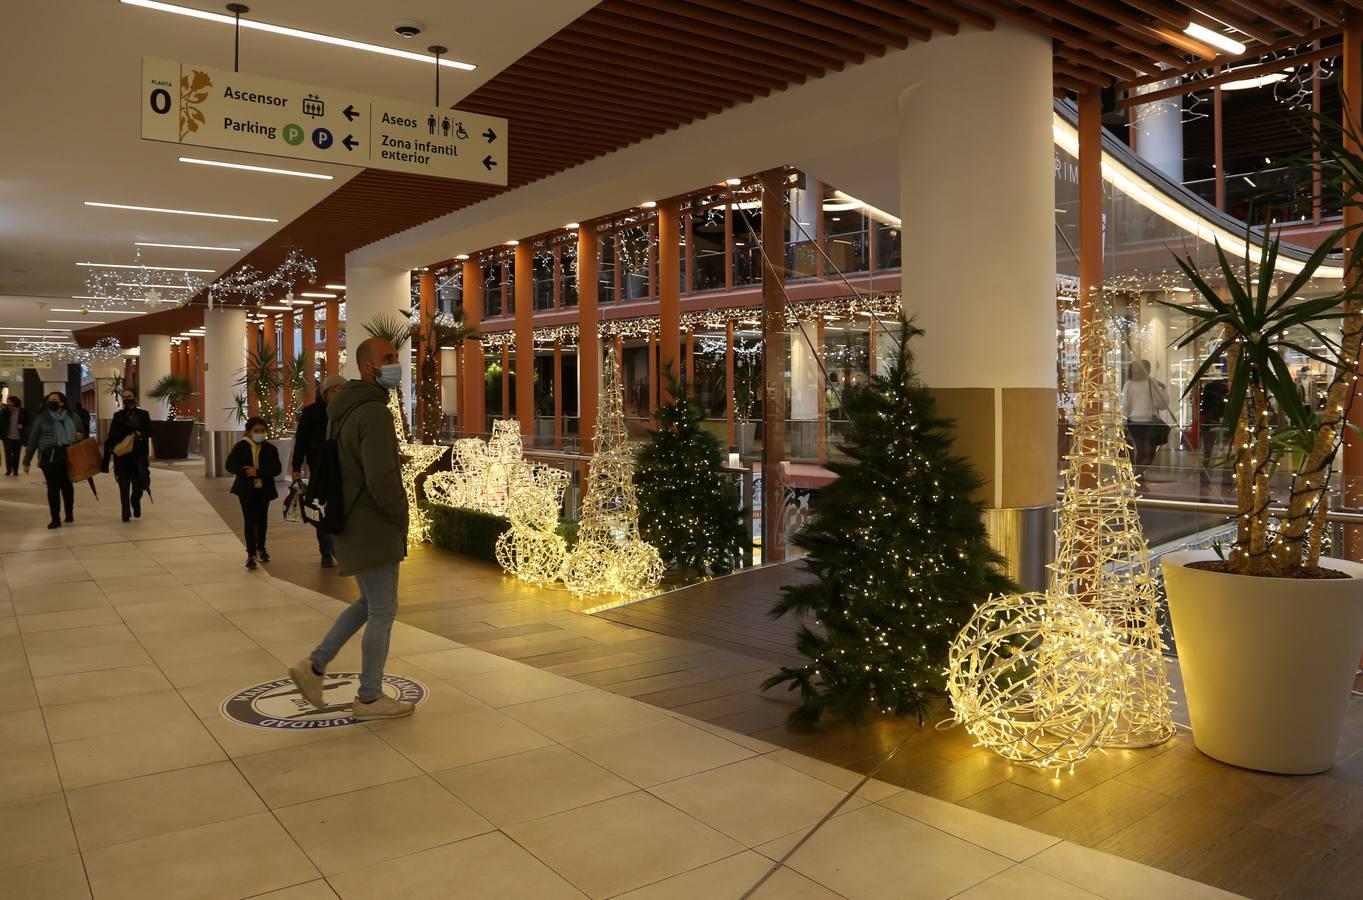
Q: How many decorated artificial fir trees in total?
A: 2